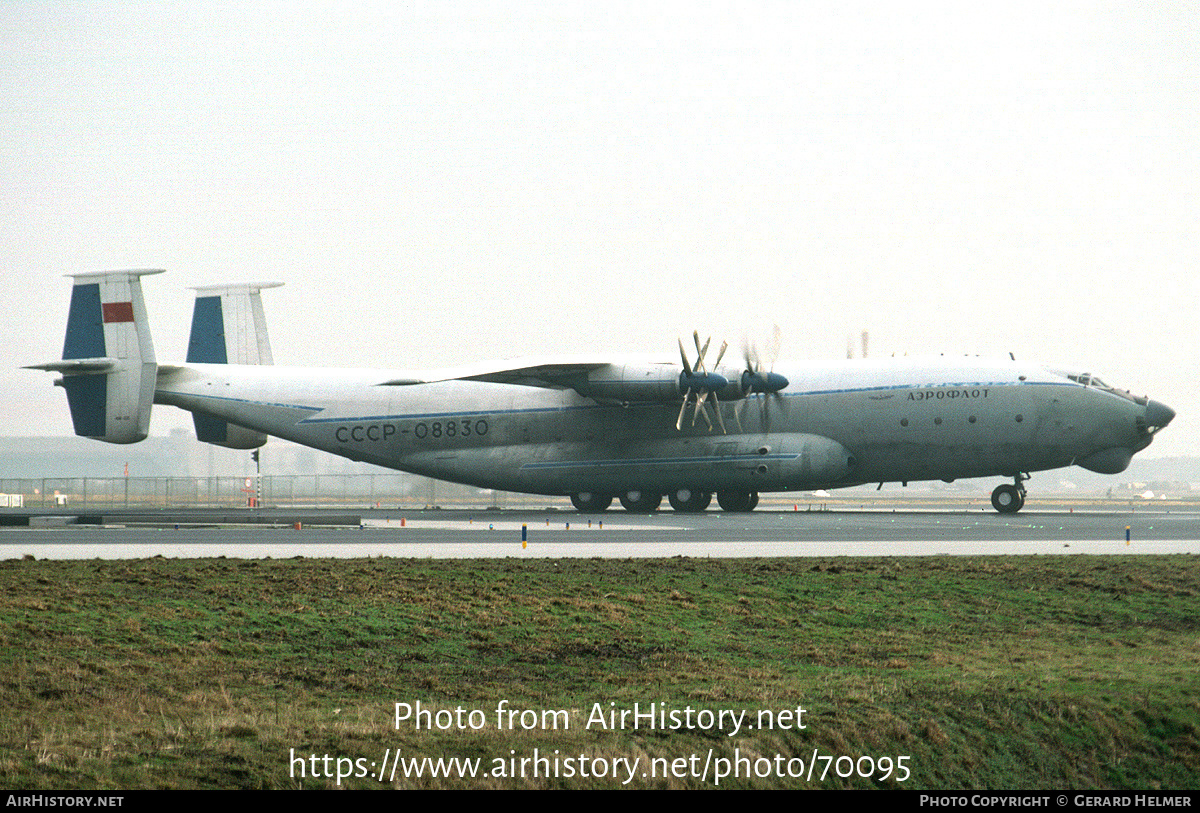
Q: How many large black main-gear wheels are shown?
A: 4